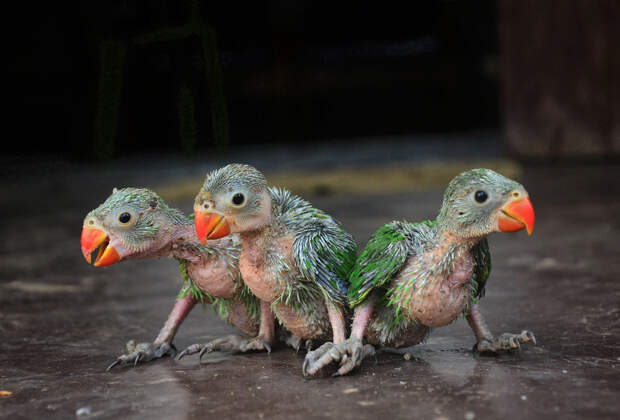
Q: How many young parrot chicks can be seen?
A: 3